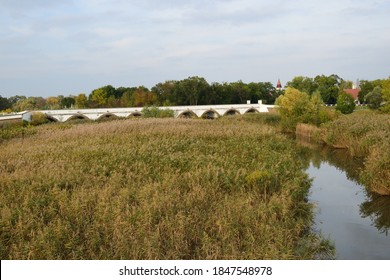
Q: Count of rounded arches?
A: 8